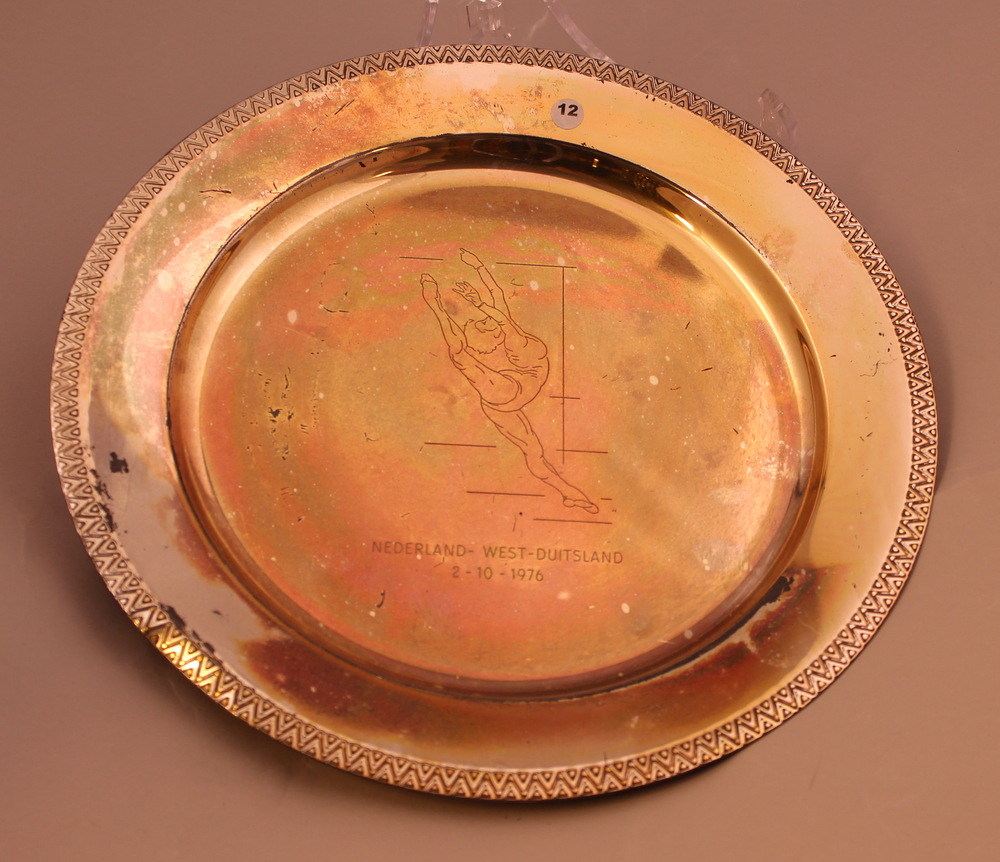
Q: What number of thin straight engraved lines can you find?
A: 9